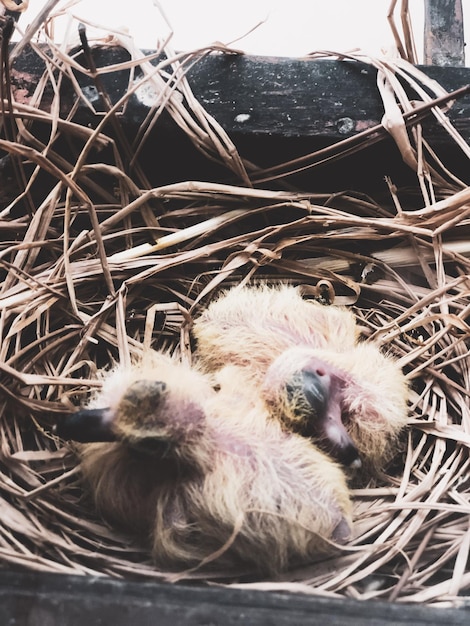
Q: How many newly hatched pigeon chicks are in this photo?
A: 2